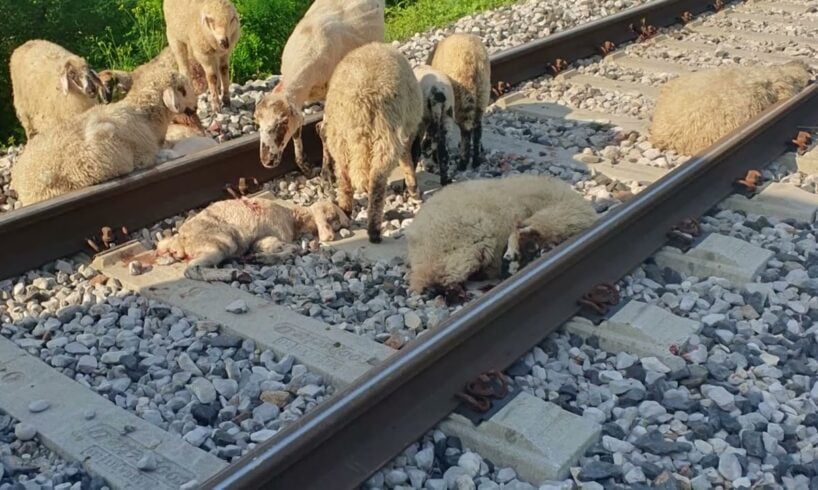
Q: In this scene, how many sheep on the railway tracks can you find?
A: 11